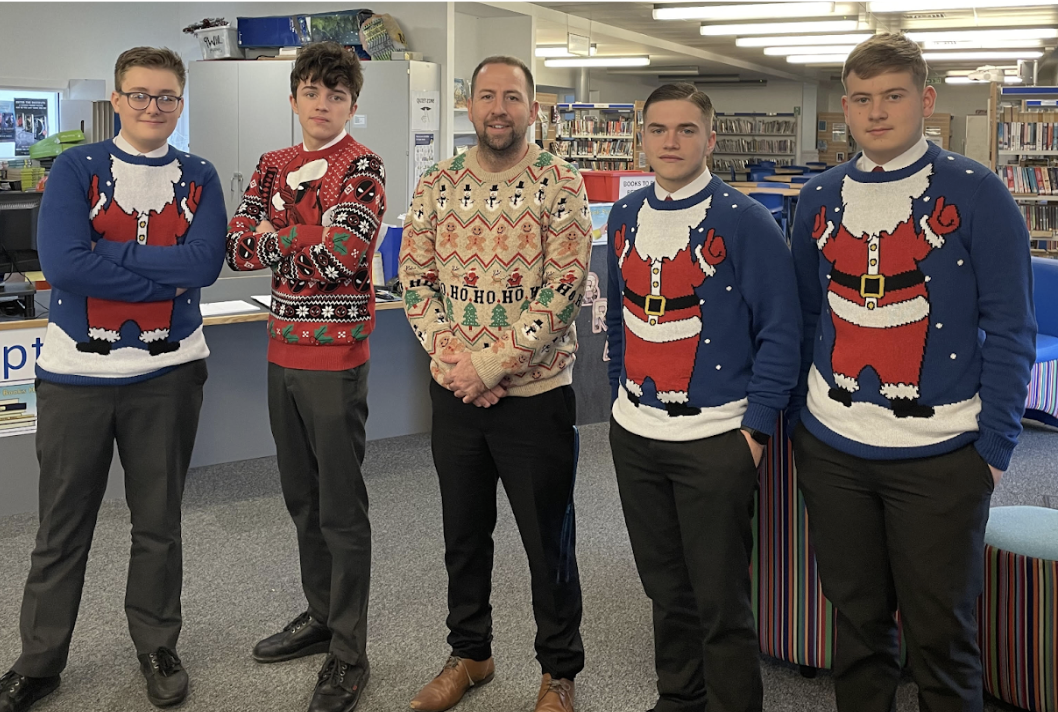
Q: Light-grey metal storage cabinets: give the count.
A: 2